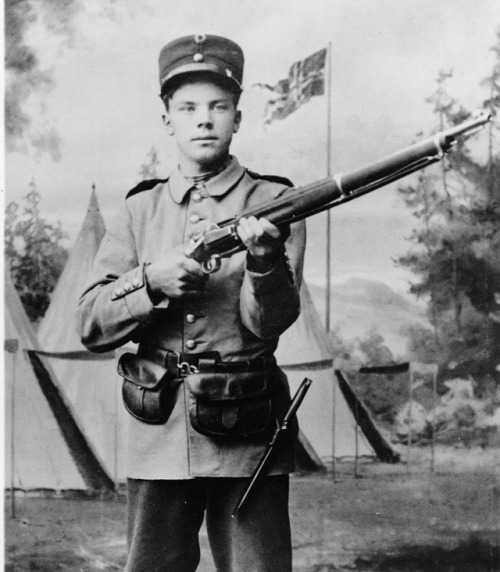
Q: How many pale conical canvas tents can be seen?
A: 3